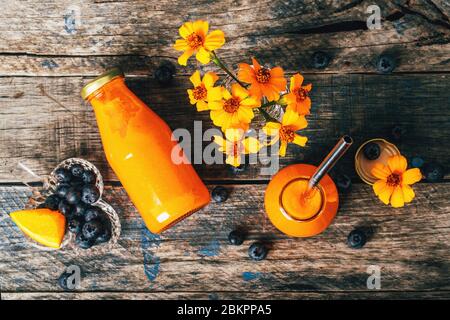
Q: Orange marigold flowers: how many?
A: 8